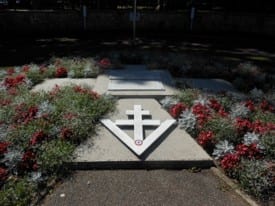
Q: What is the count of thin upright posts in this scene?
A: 3